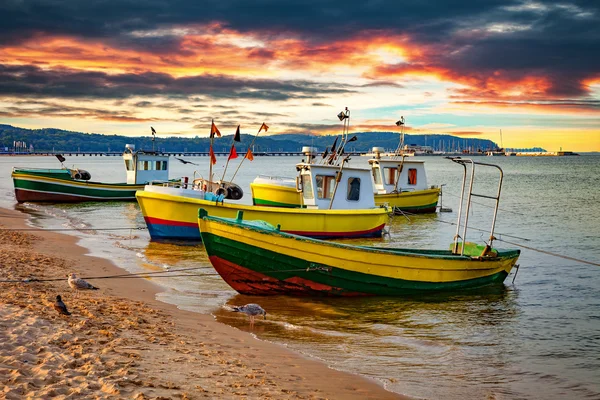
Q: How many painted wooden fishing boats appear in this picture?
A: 4